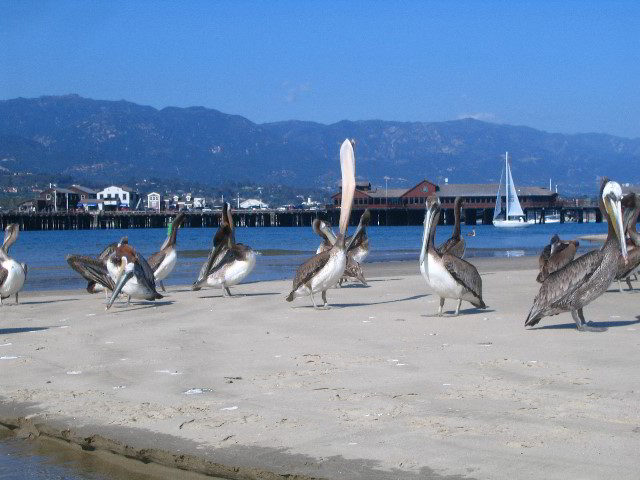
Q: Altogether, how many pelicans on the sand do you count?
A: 13